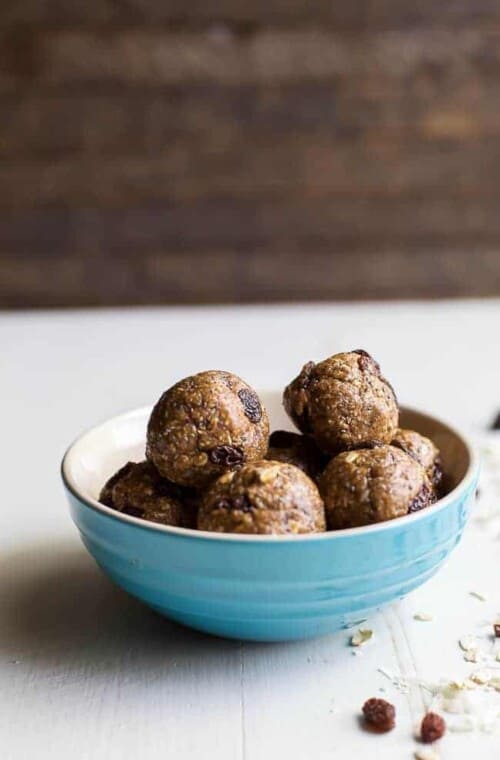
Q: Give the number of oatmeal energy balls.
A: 7